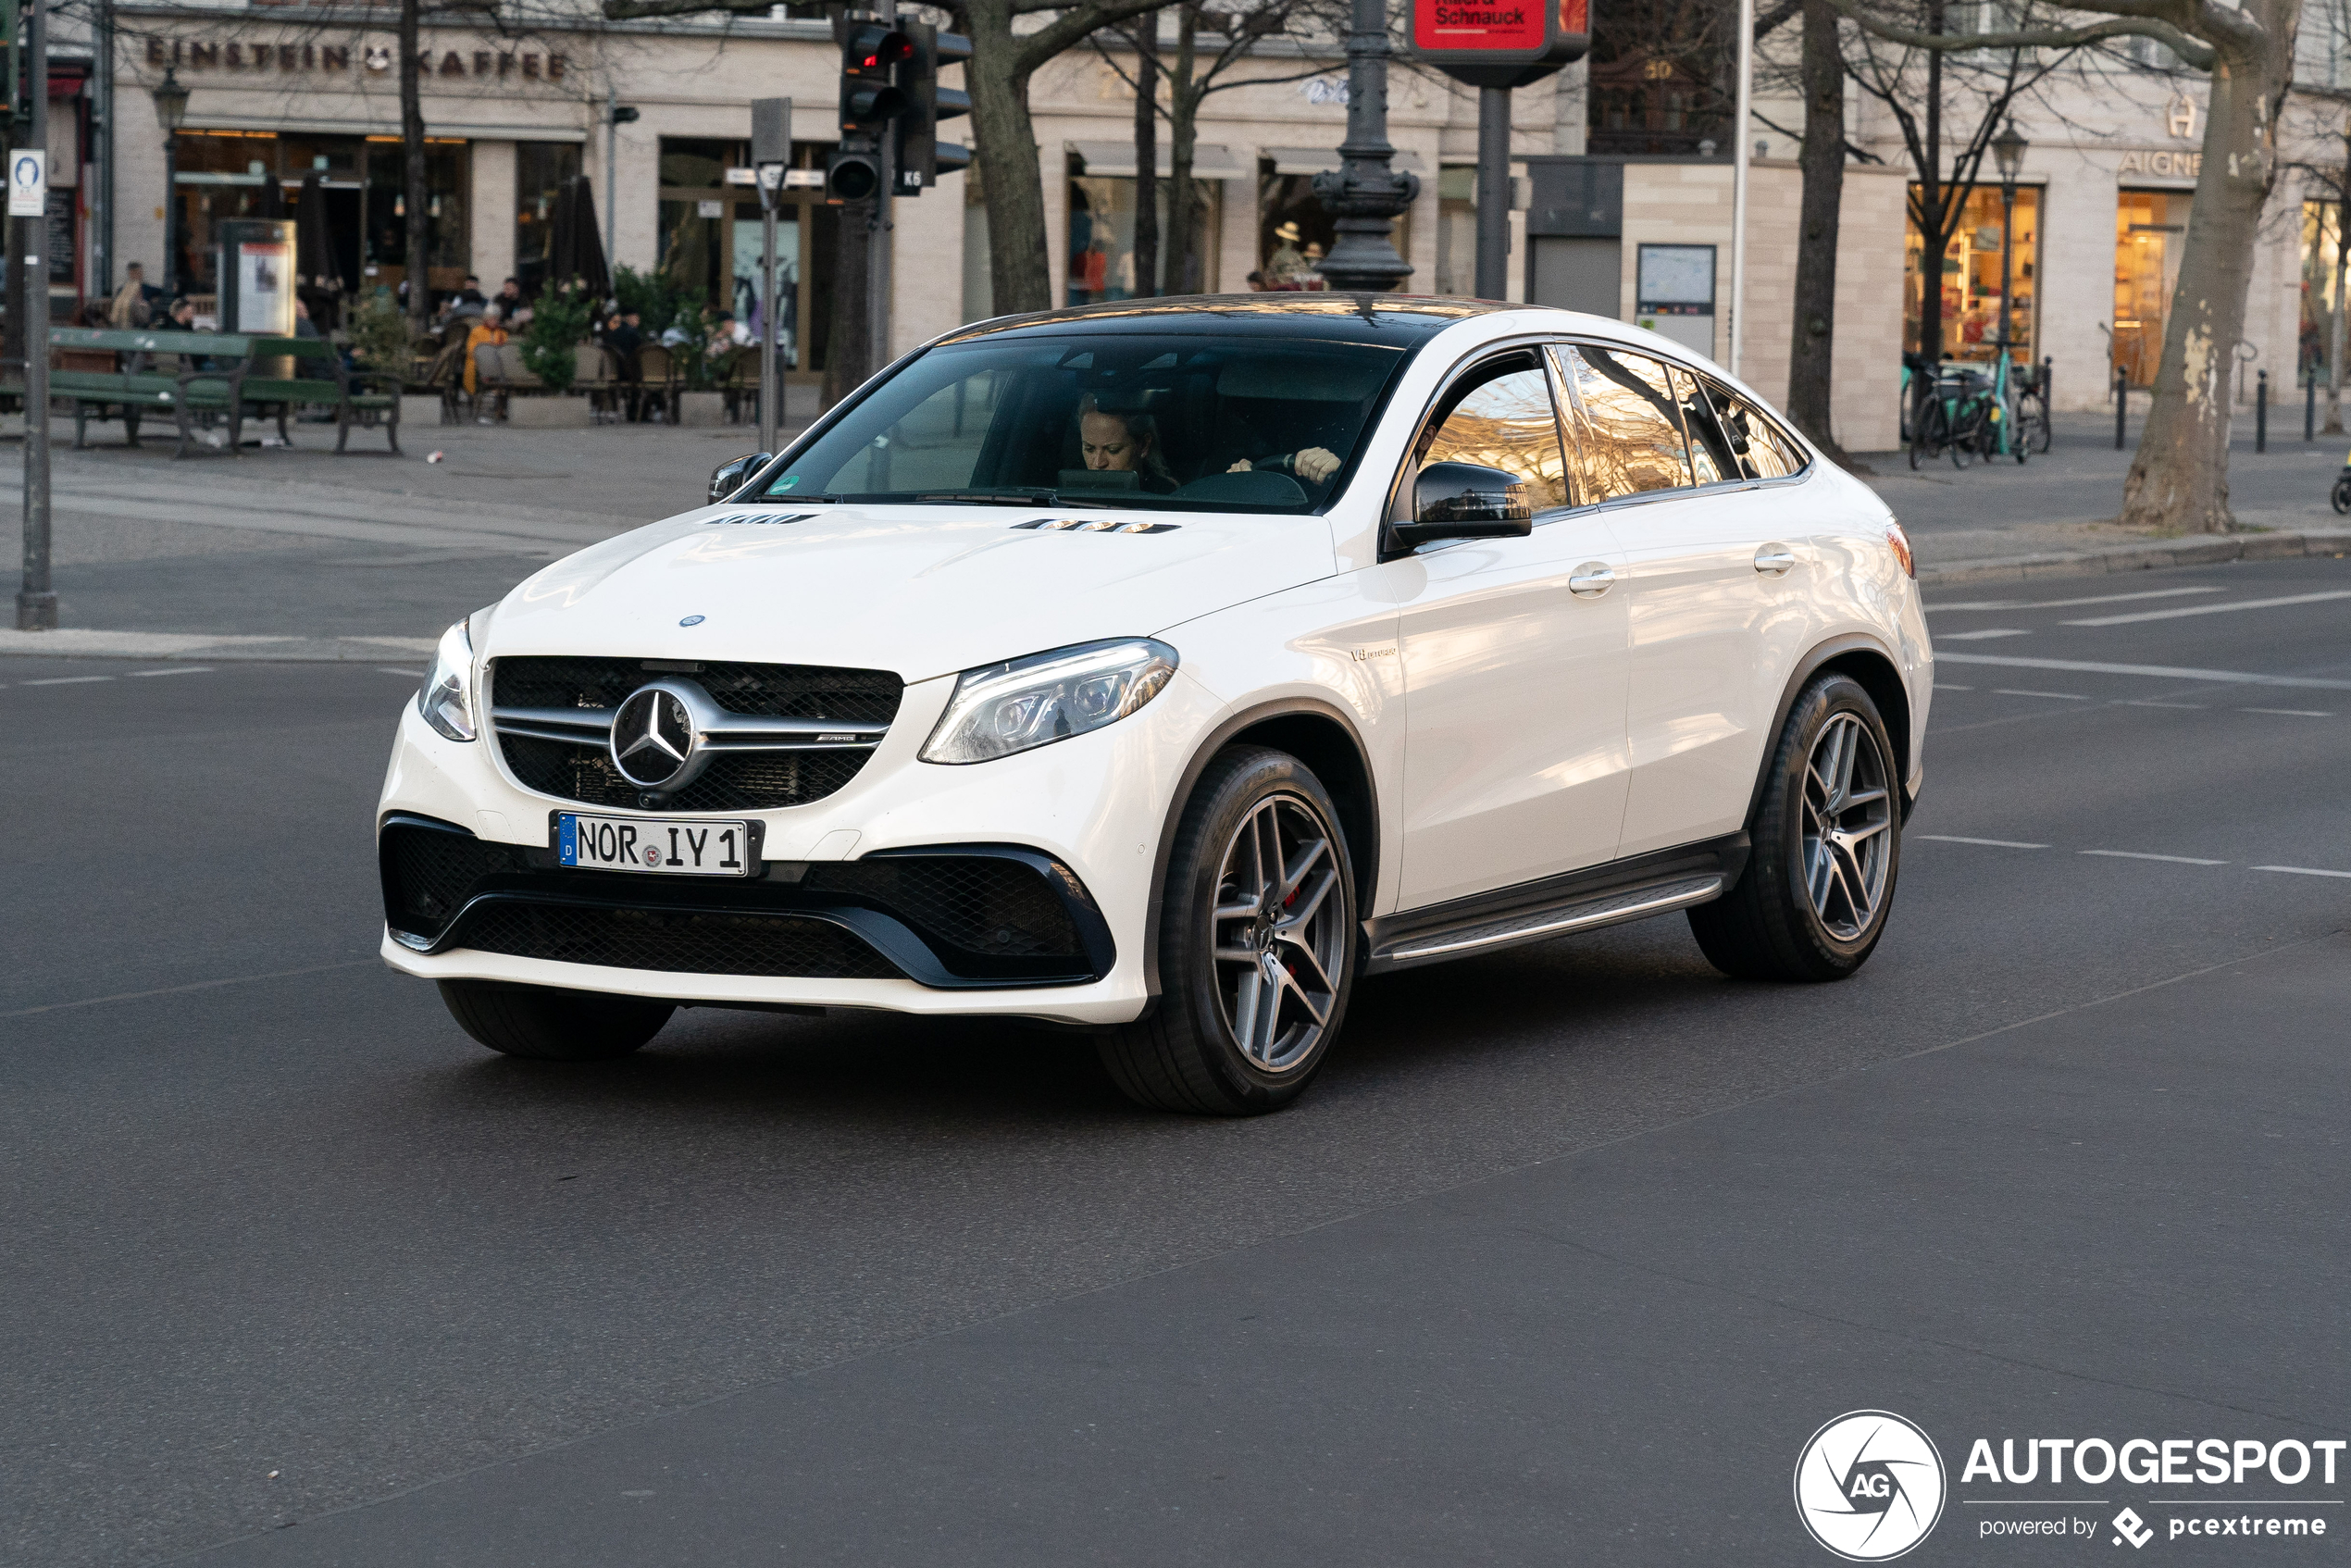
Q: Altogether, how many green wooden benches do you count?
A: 2